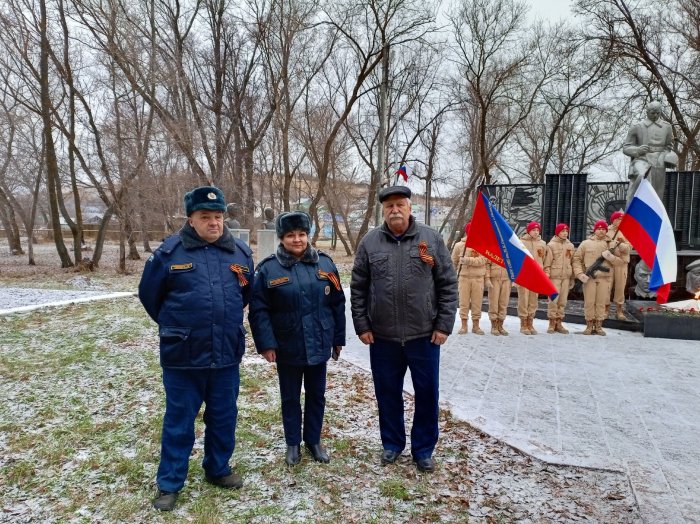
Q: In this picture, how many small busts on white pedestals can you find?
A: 2